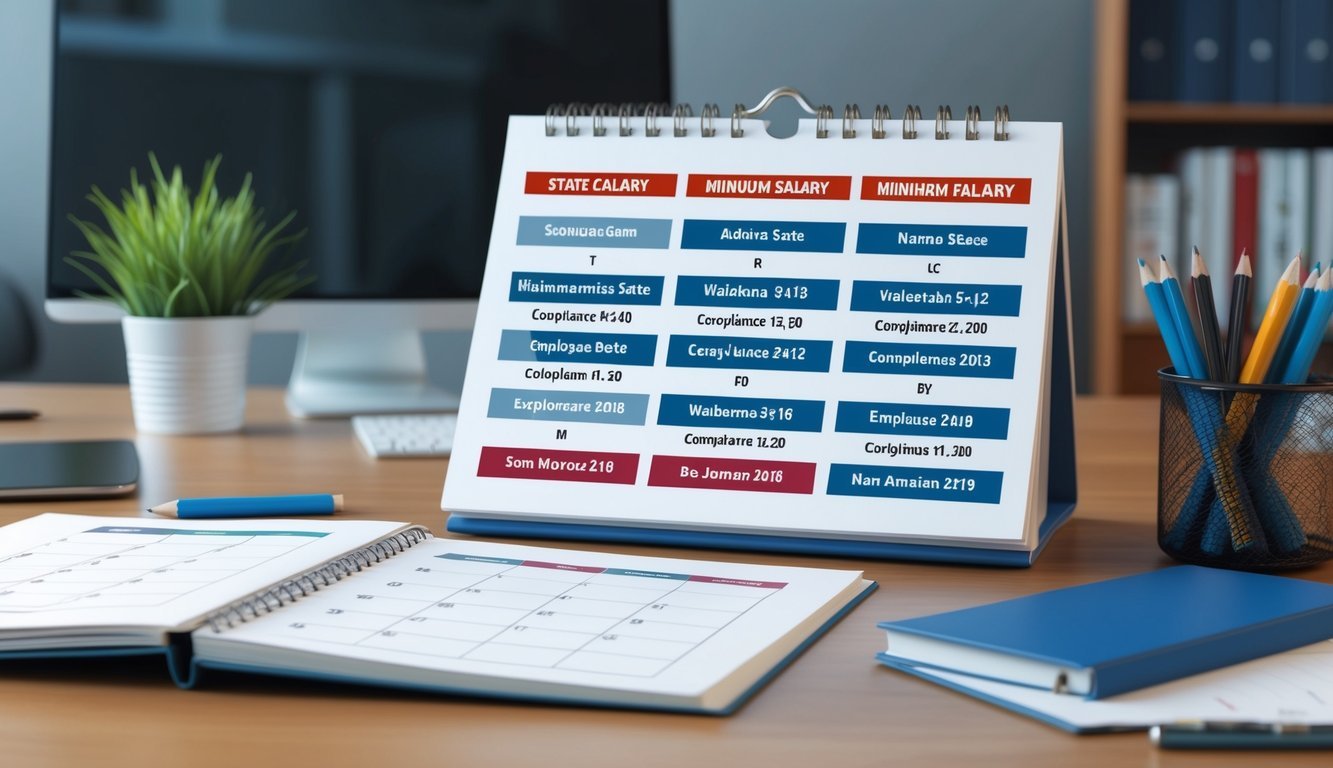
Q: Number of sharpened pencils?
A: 8